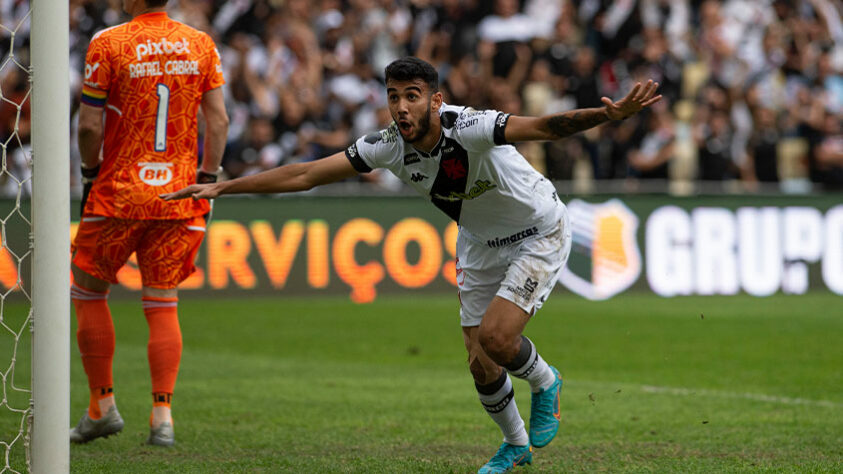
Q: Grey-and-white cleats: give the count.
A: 2